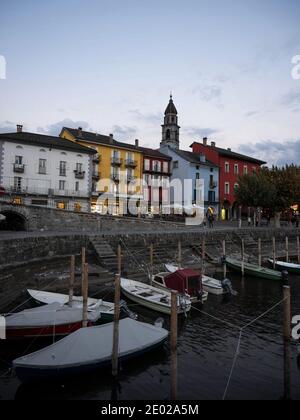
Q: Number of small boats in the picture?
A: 8